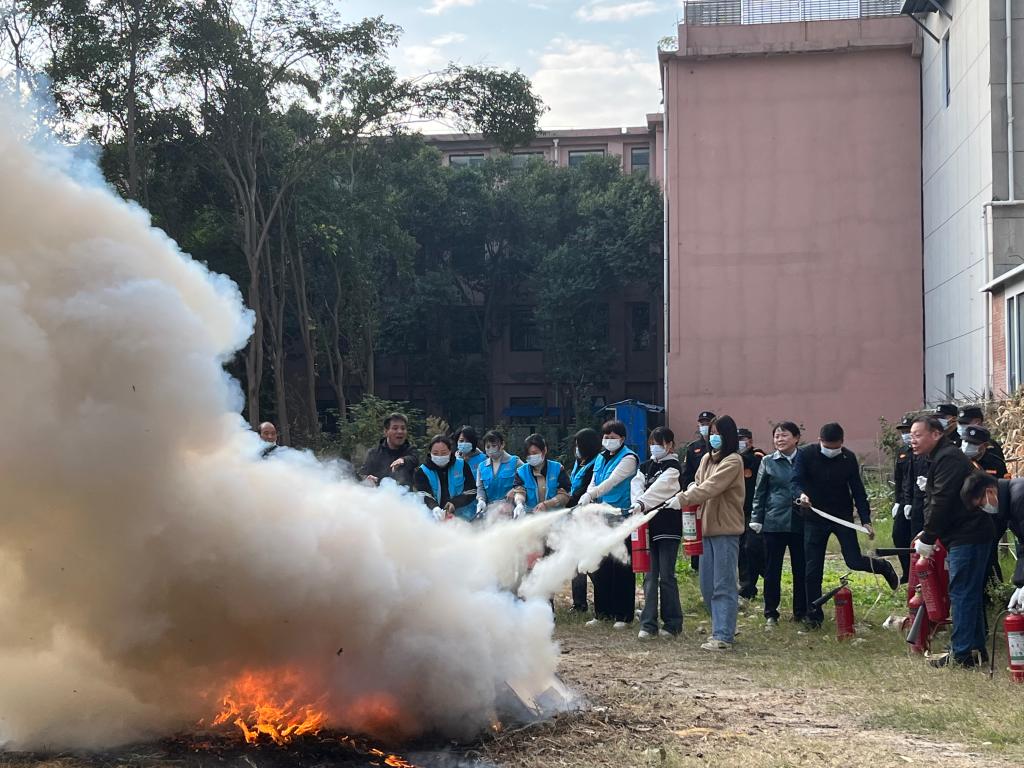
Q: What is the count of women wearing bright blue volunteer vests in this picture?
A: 6